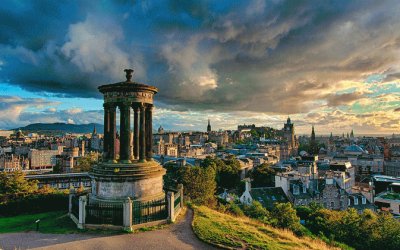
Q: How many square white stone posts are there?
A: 5